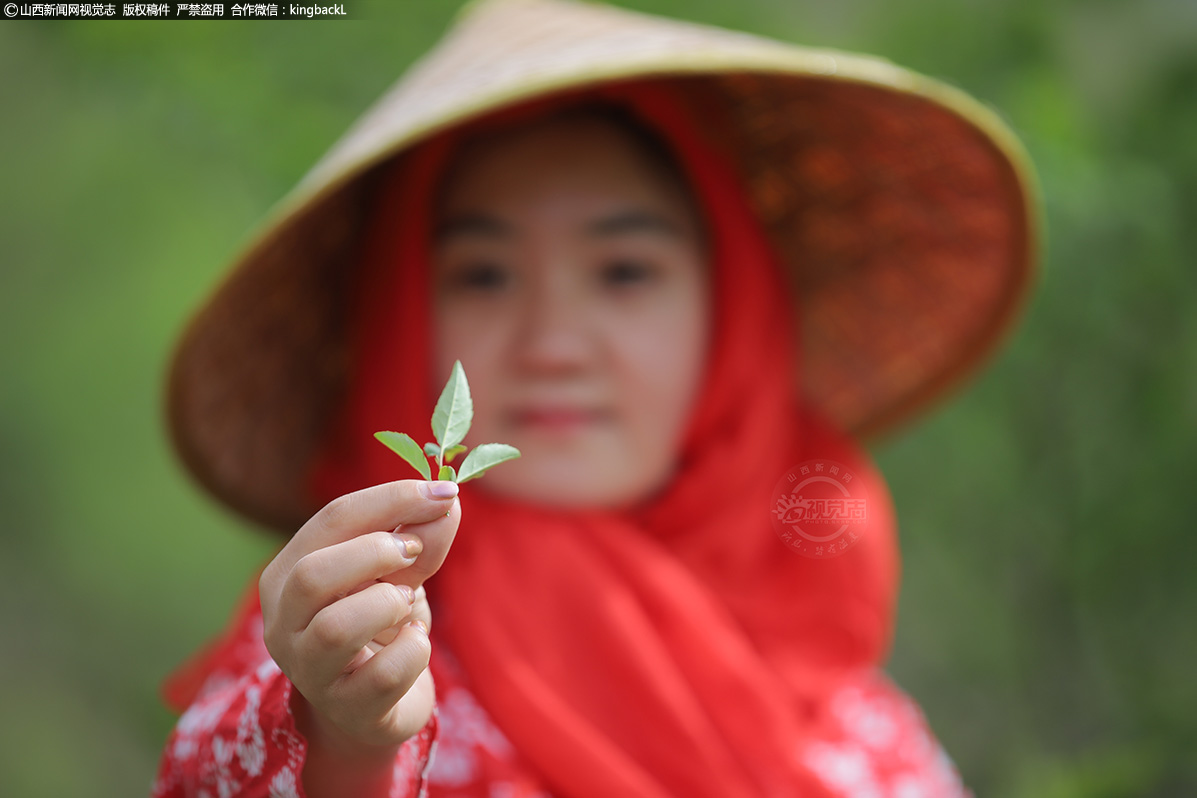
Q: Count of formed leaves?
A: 3